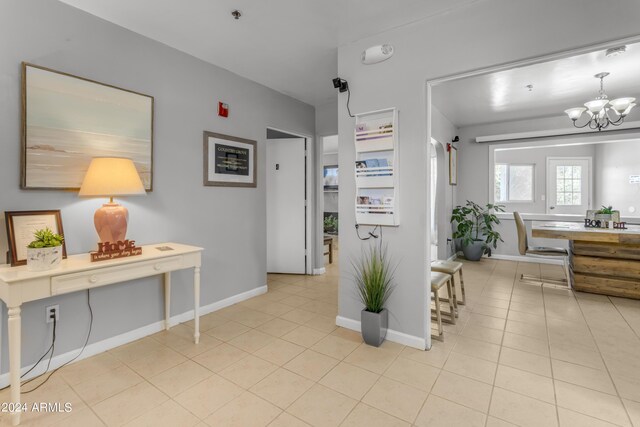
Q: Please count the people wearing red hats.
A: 0